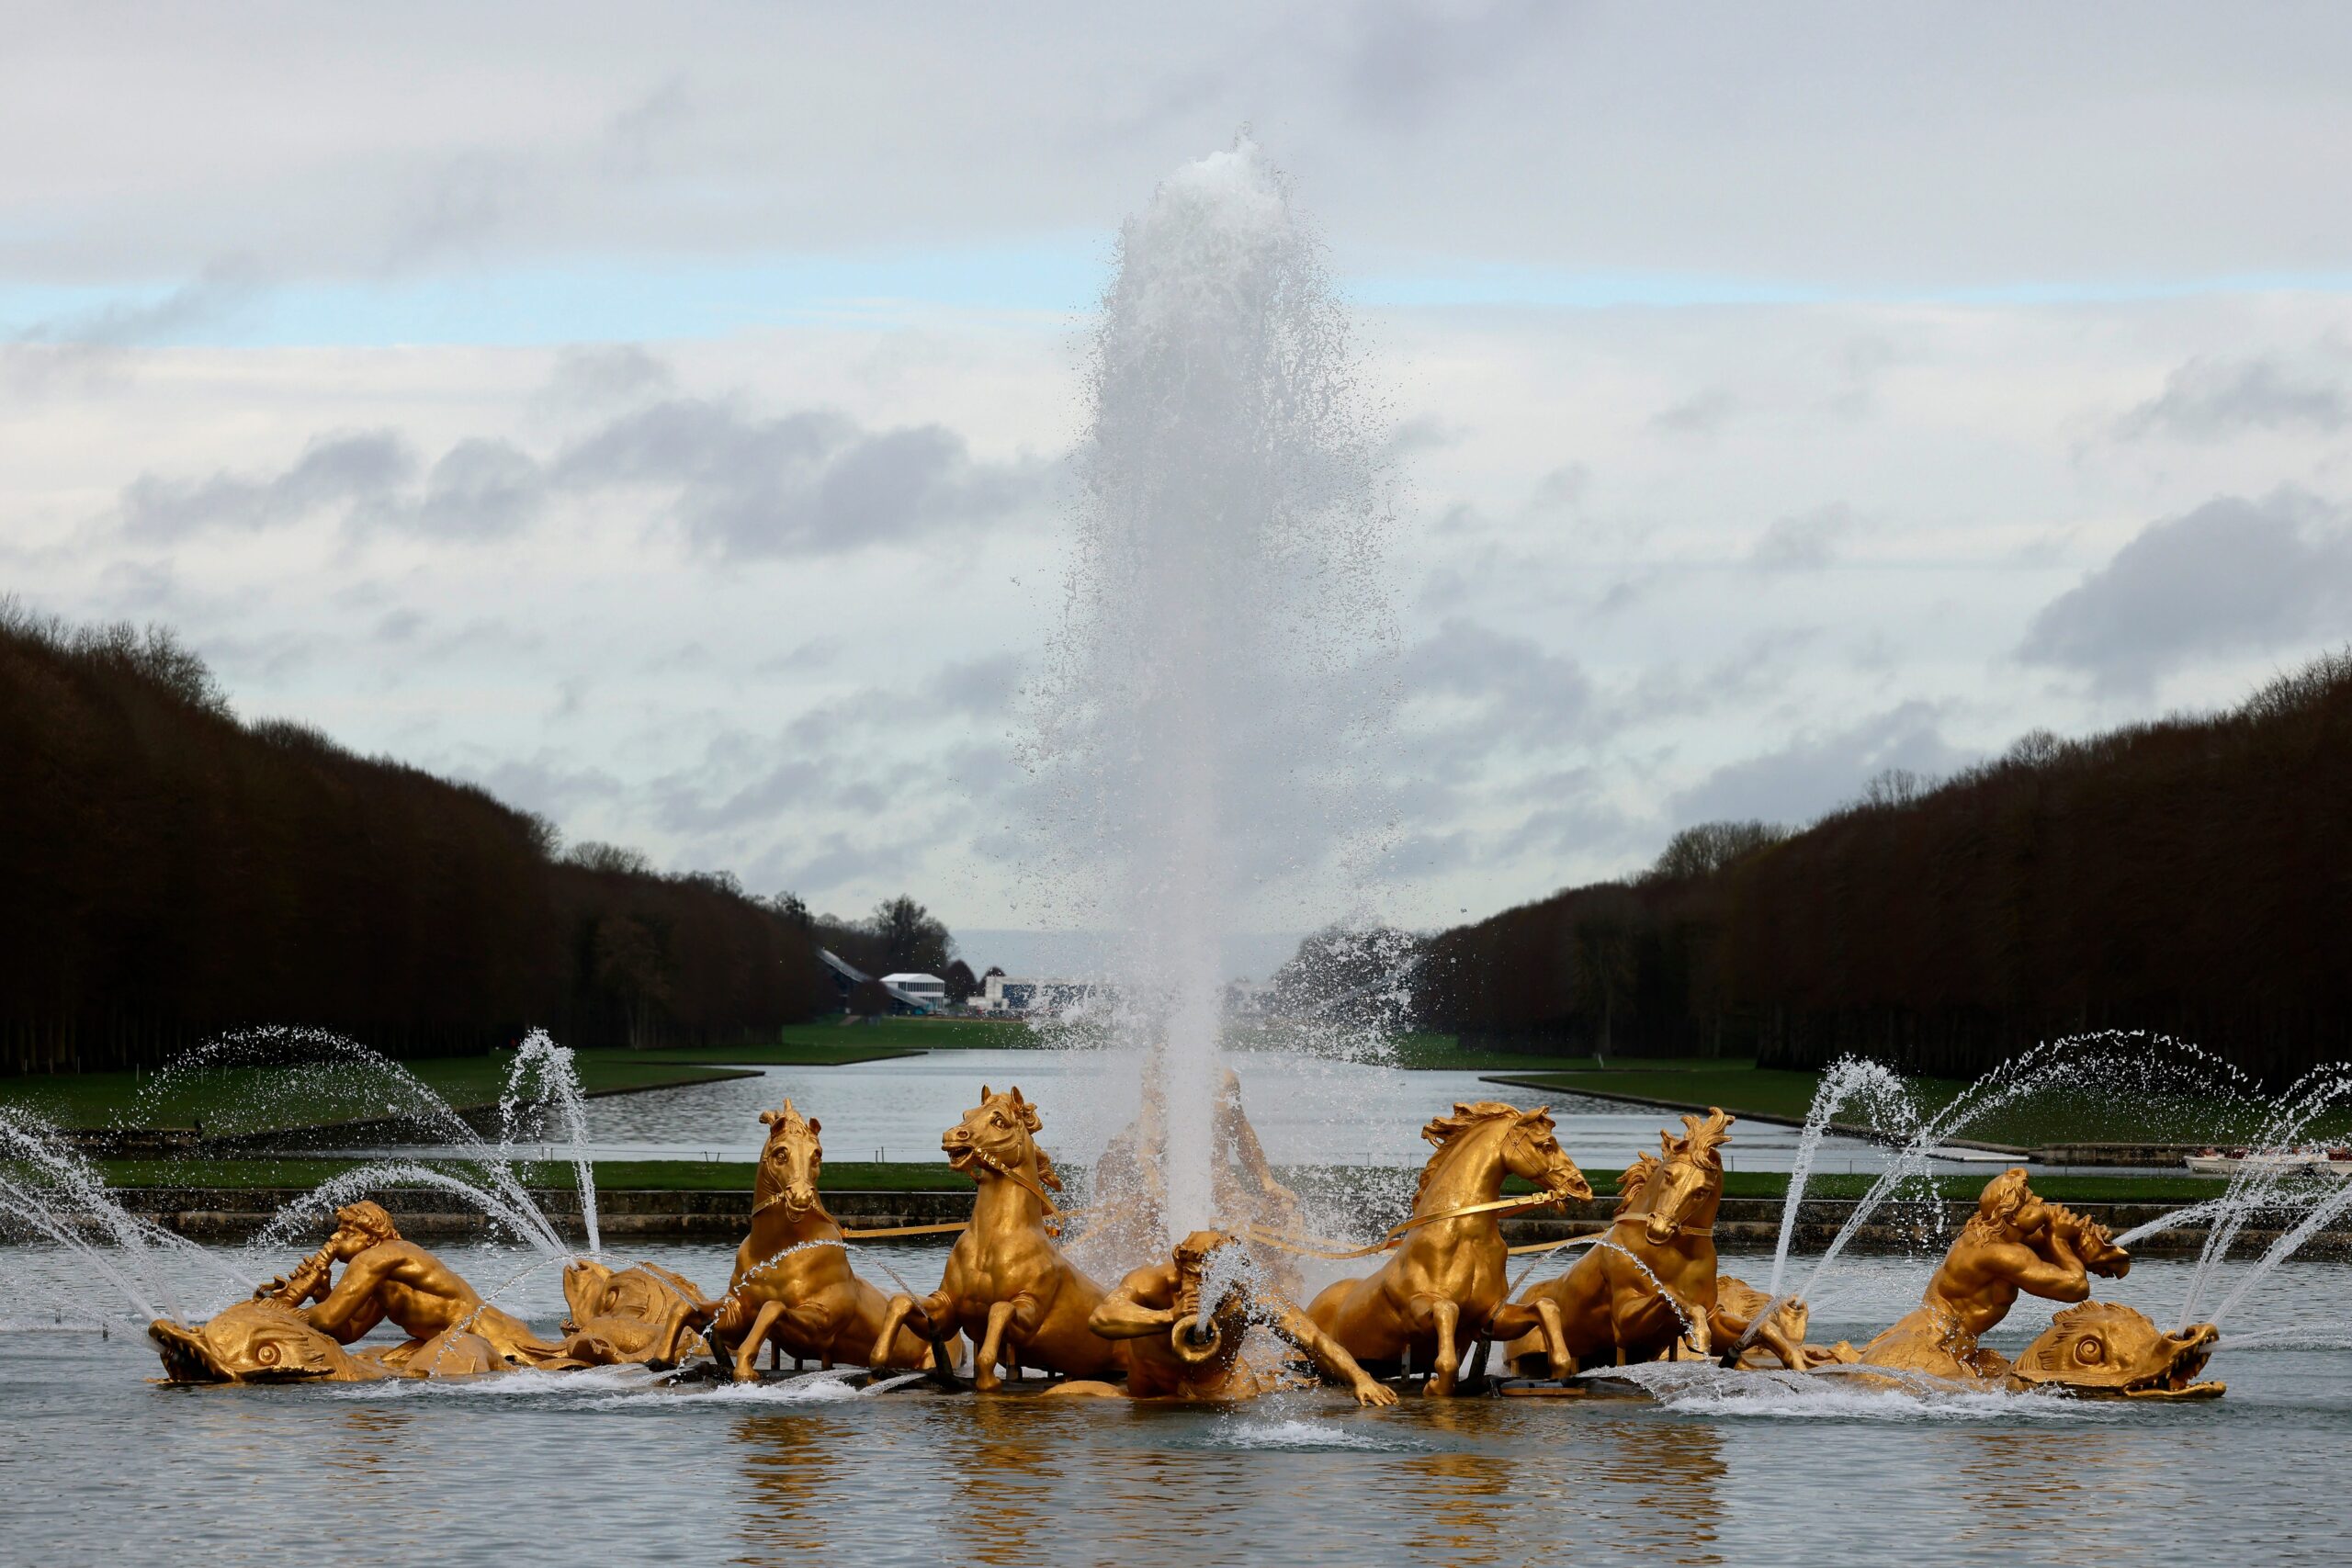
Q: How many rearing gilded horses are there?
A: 4